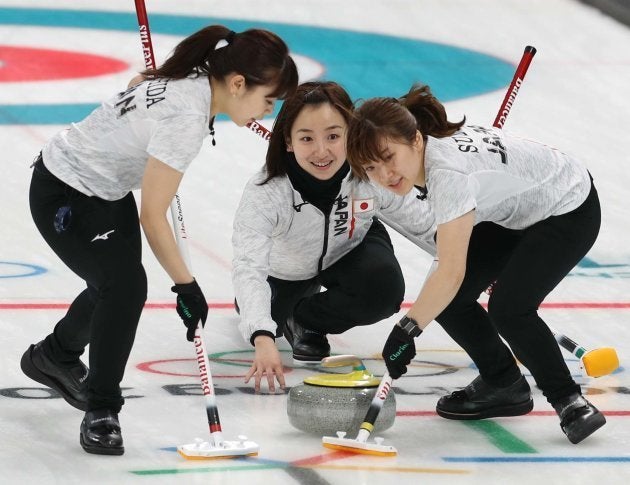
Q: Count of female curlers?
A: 3